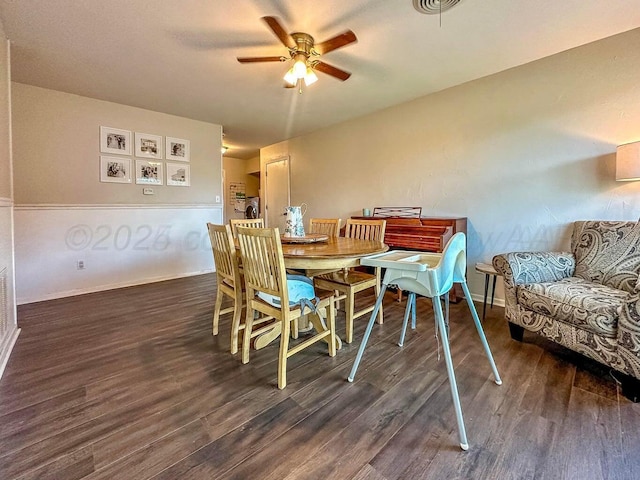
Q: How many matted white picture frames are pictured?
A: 6